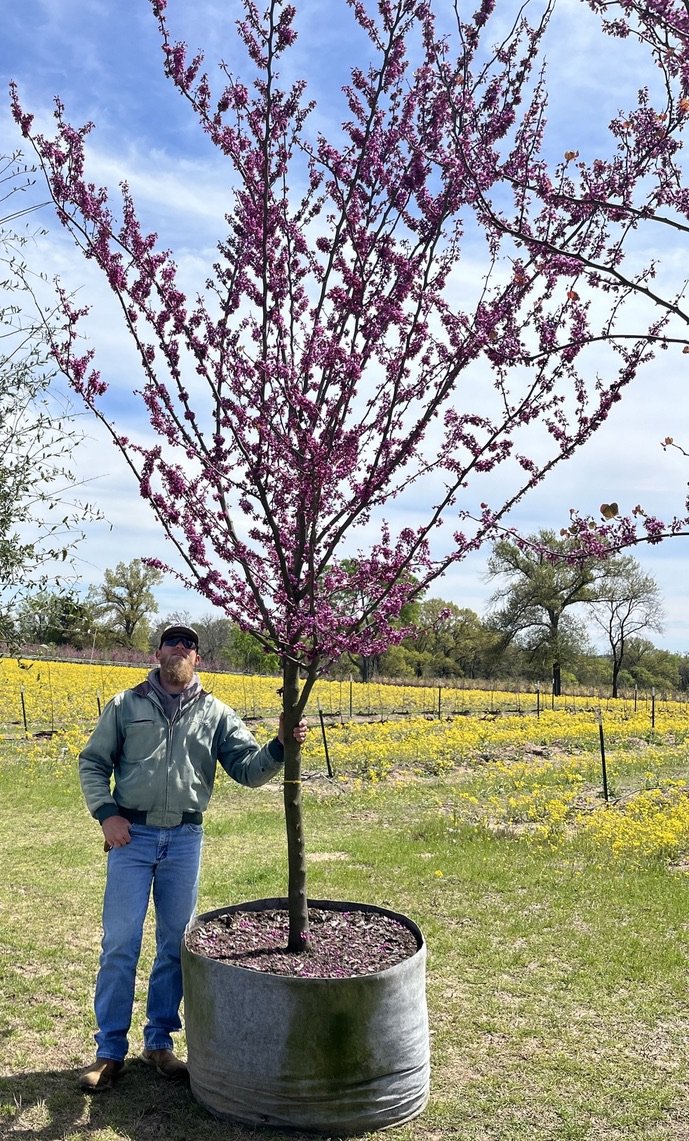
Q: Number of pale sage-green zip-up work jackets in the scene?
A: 1